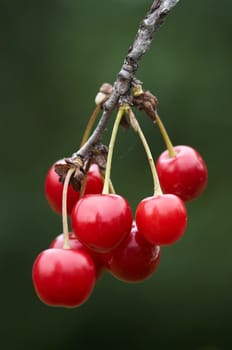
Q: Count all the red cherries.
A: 7